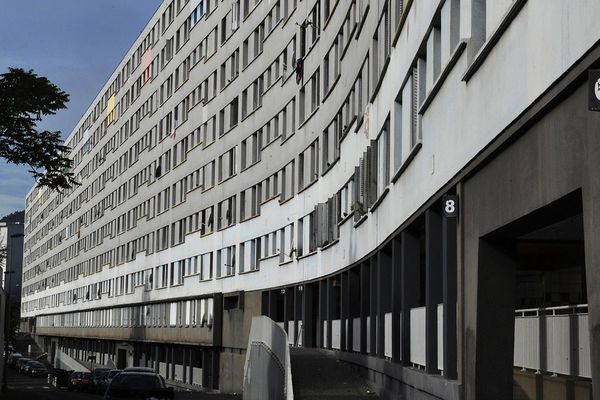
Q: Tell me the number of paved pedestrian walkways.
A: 1